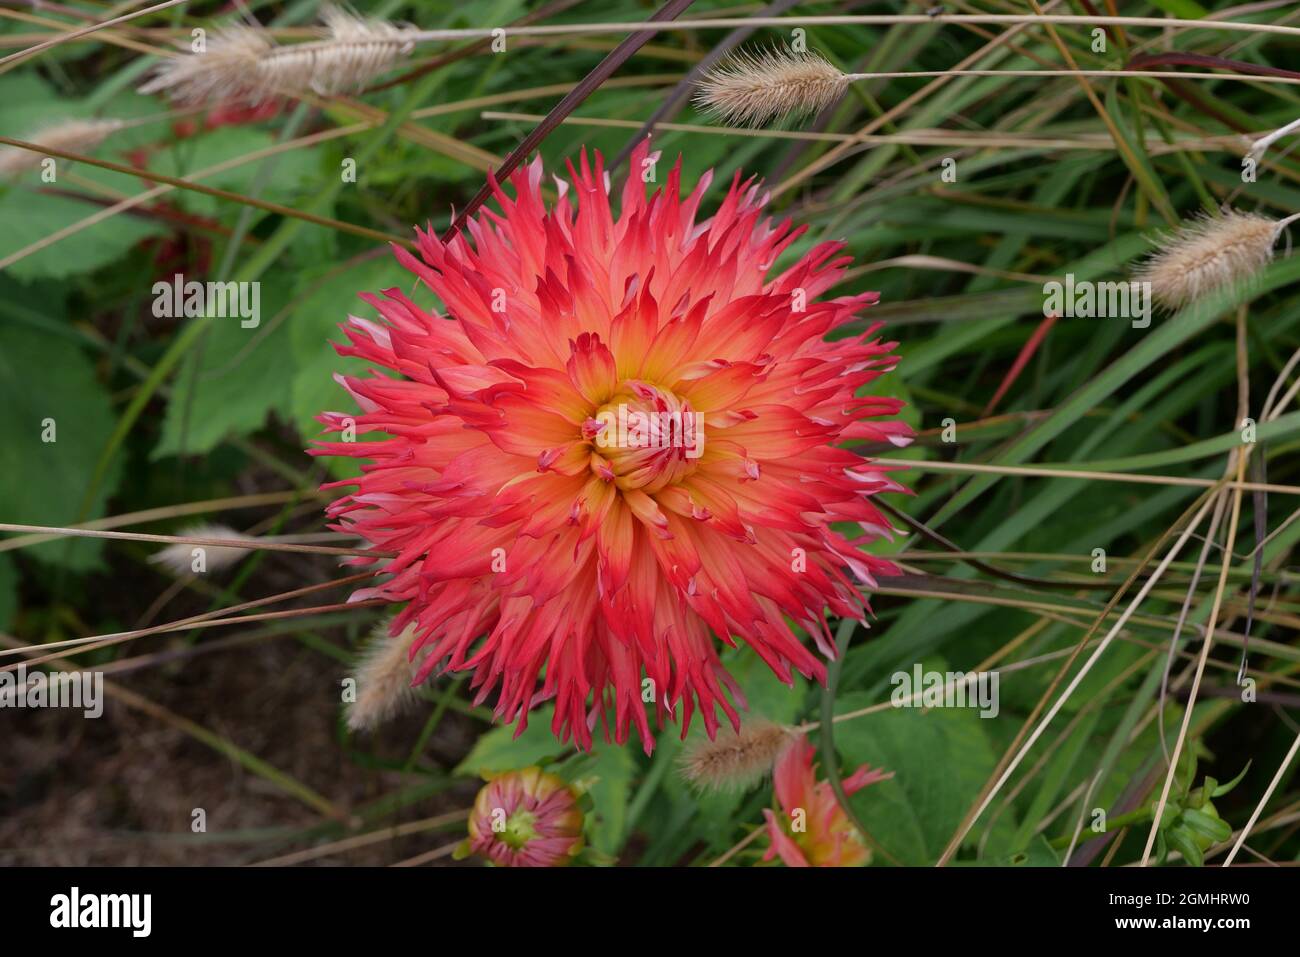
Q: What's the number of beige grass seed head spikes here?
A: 7